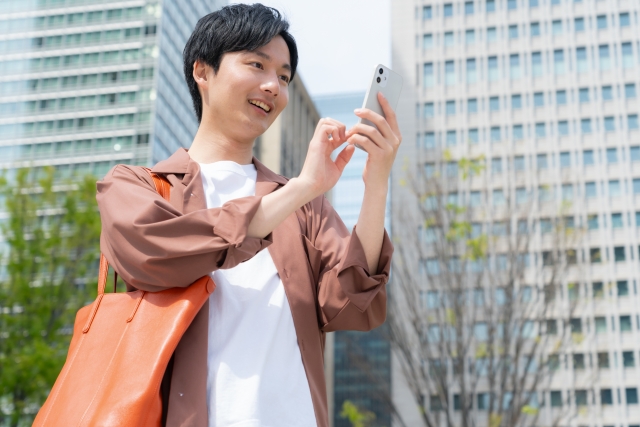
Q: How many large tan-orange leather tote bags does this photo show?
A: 1